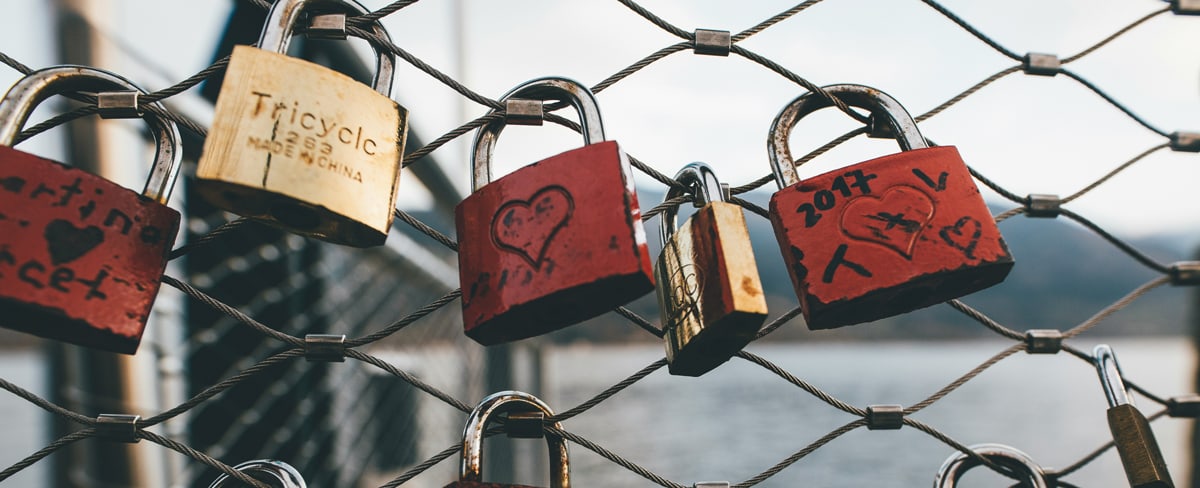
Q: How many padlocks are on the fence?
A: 9